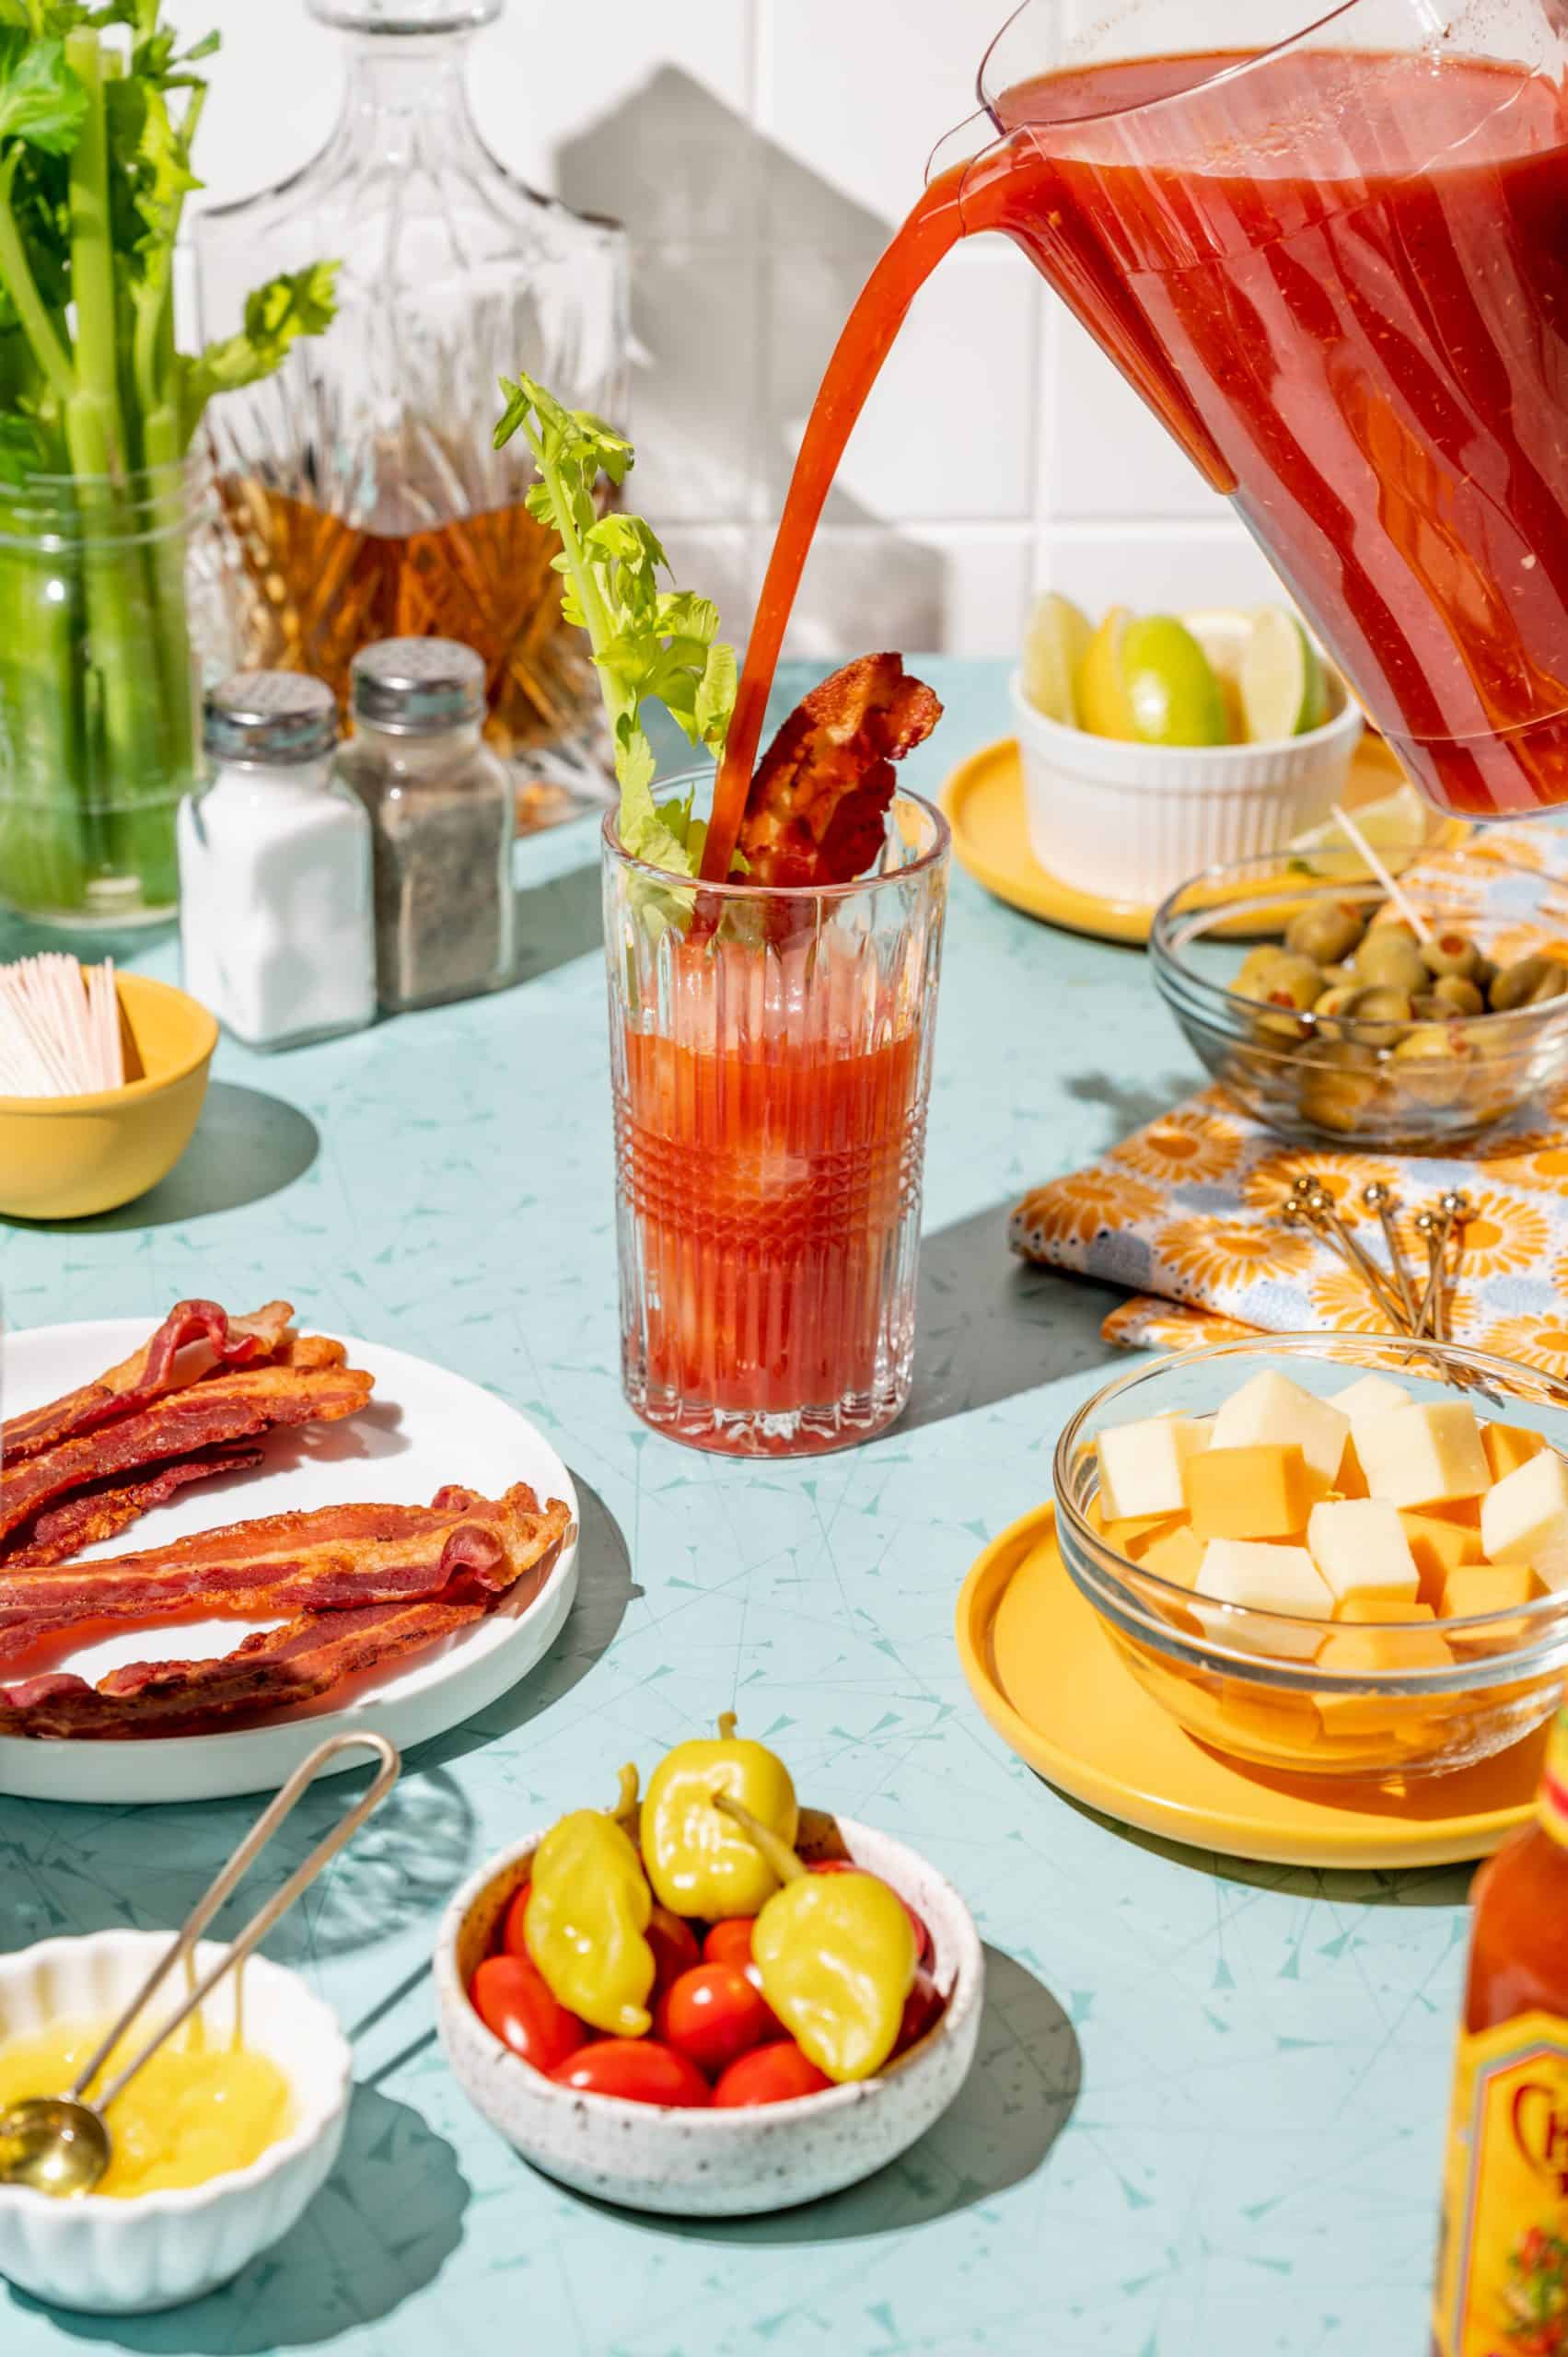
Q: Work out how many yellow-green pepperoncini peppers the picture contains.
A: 3